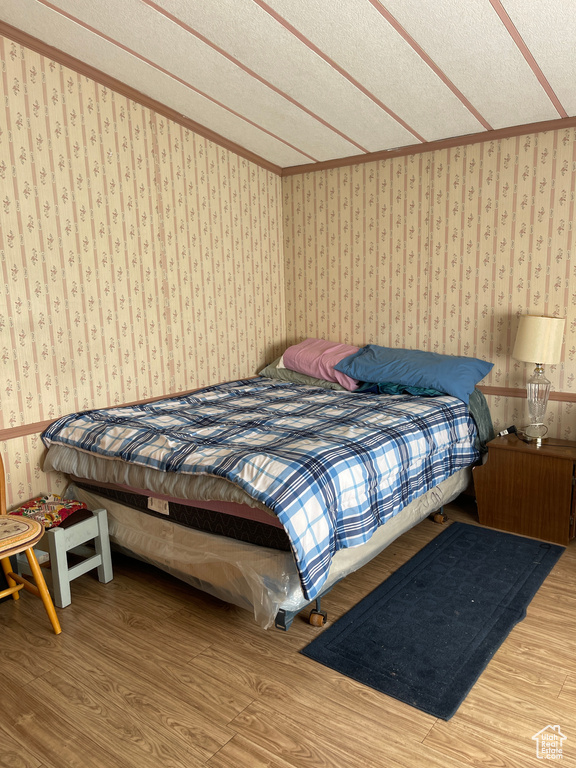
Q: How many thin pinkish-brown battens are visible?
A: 5